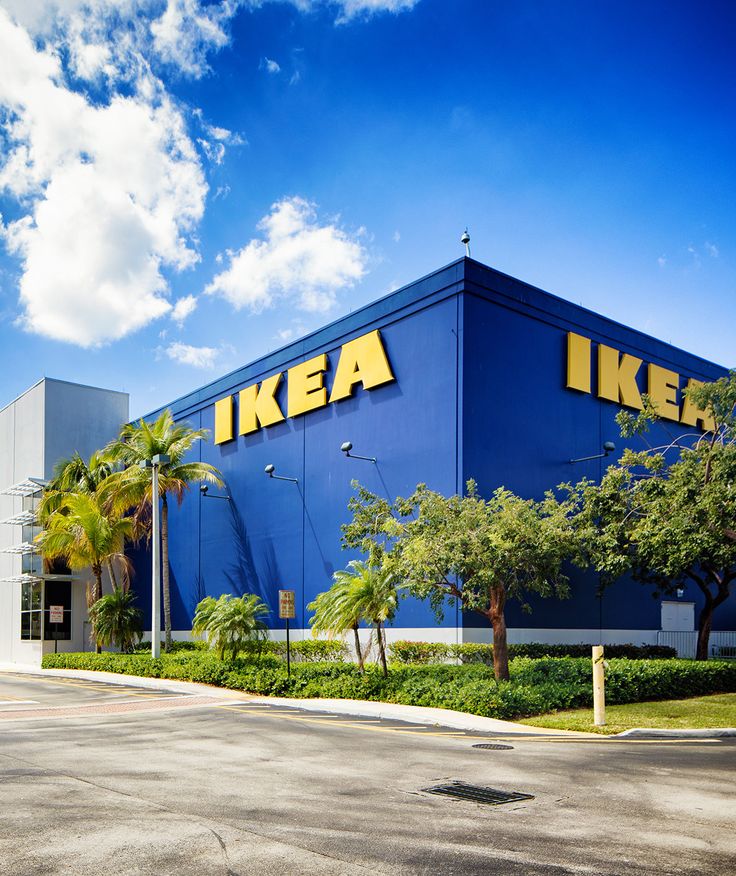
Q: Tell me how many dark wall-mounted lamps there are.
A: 4